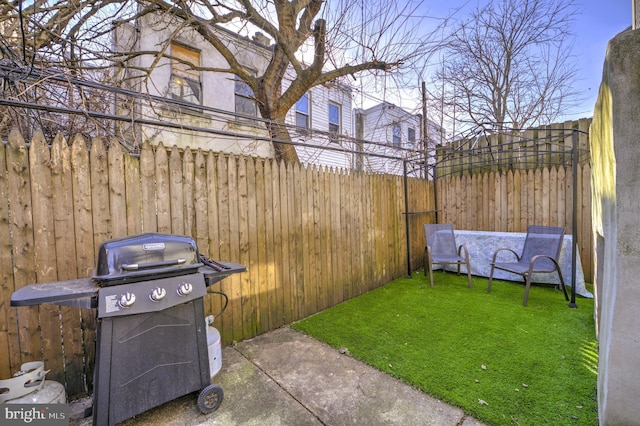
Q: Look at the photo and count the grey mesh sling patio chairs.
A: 2